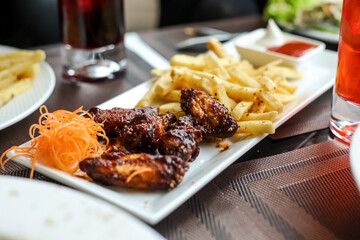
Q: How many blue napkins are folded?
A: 0